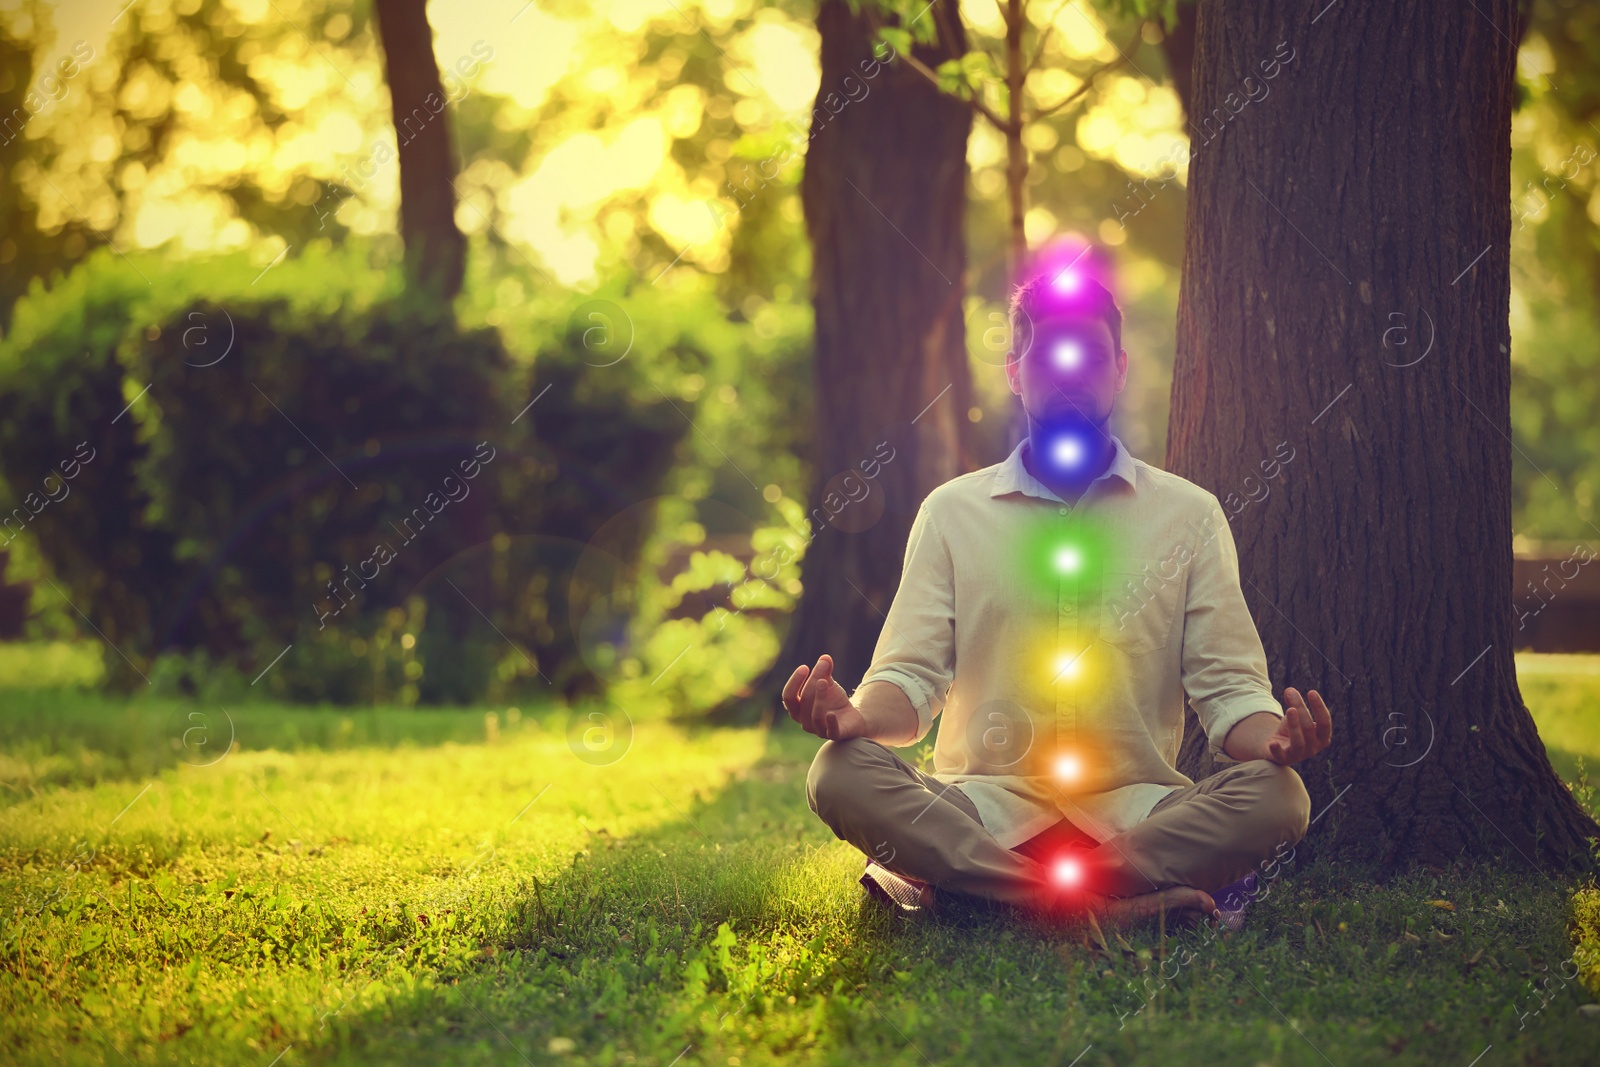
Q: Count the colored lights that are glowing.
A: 7